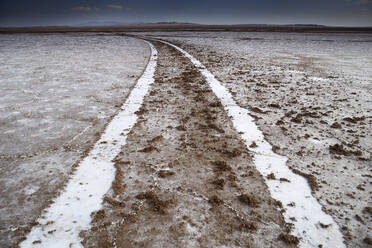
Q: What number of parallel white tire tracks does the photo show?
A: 2